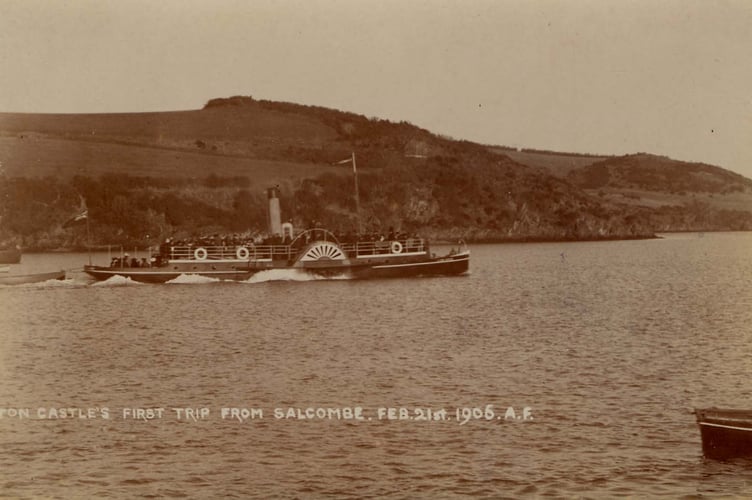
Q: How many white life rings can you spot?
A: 3